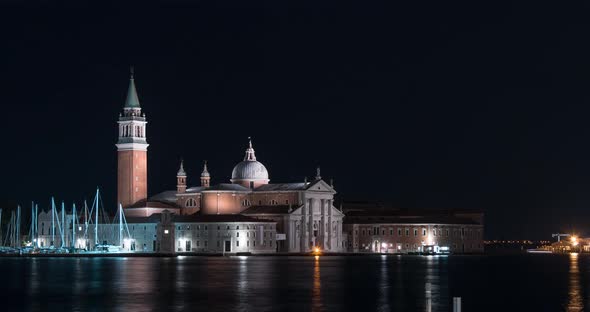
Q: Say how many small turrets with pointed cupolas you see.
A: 2